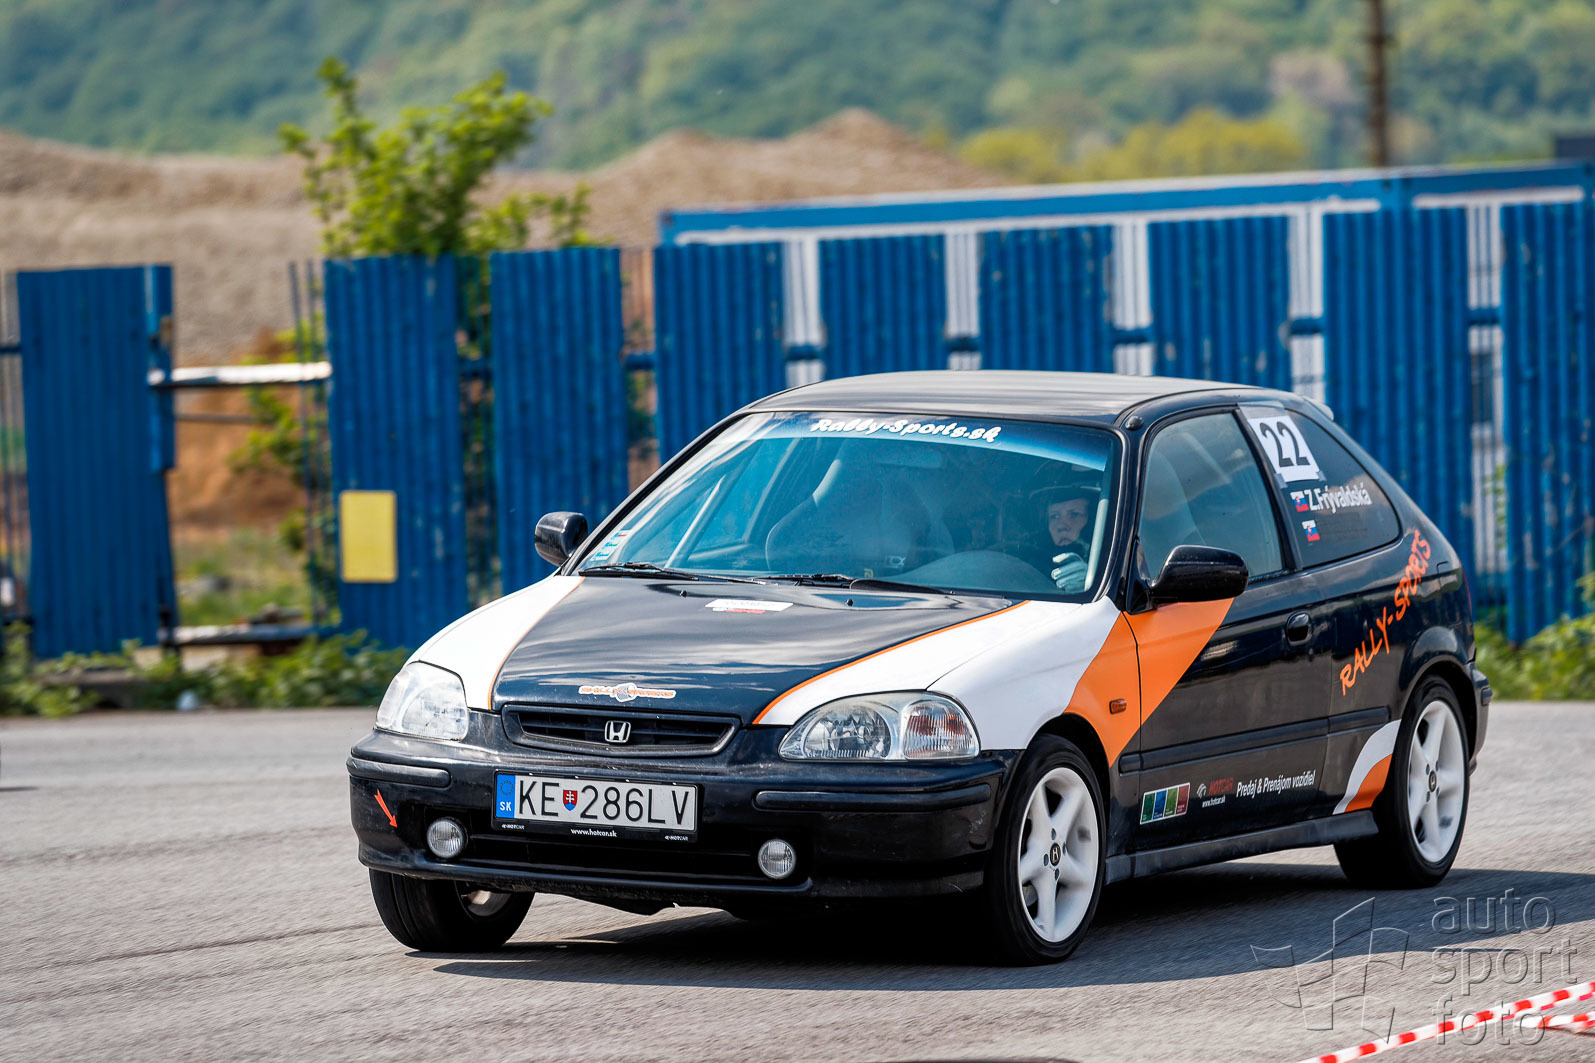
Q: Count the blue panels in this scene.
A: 9